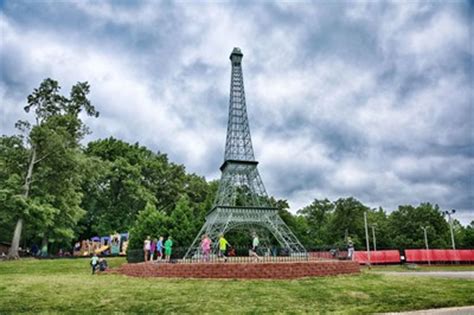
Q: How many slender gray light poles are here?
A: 4